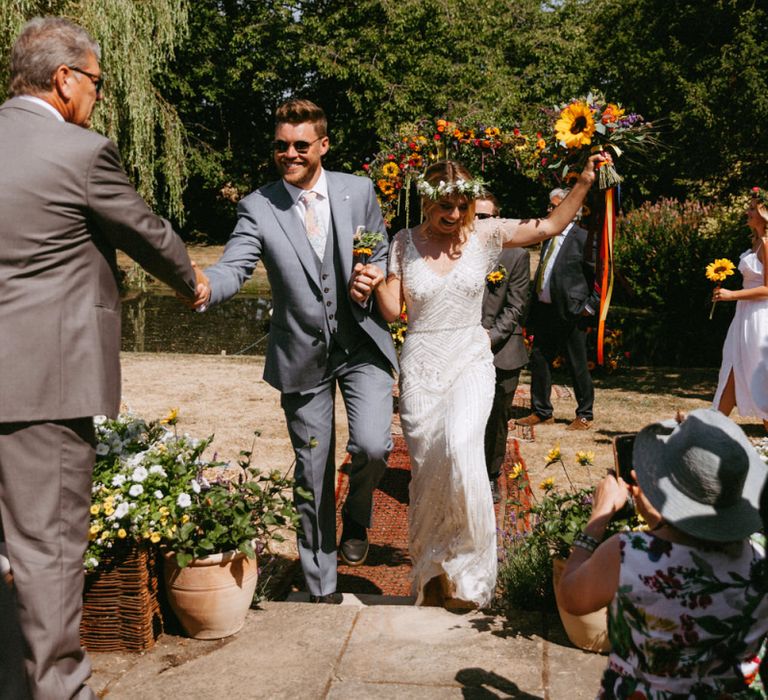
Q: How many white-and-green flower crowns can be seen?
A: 1